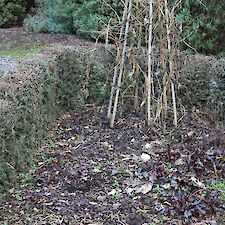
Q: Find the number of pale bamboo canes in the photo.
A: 4